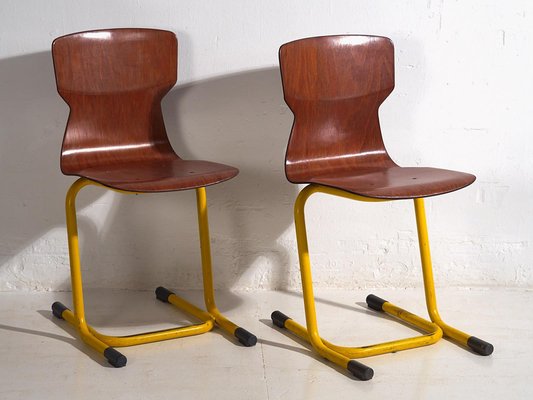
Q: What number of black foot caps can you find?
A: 8